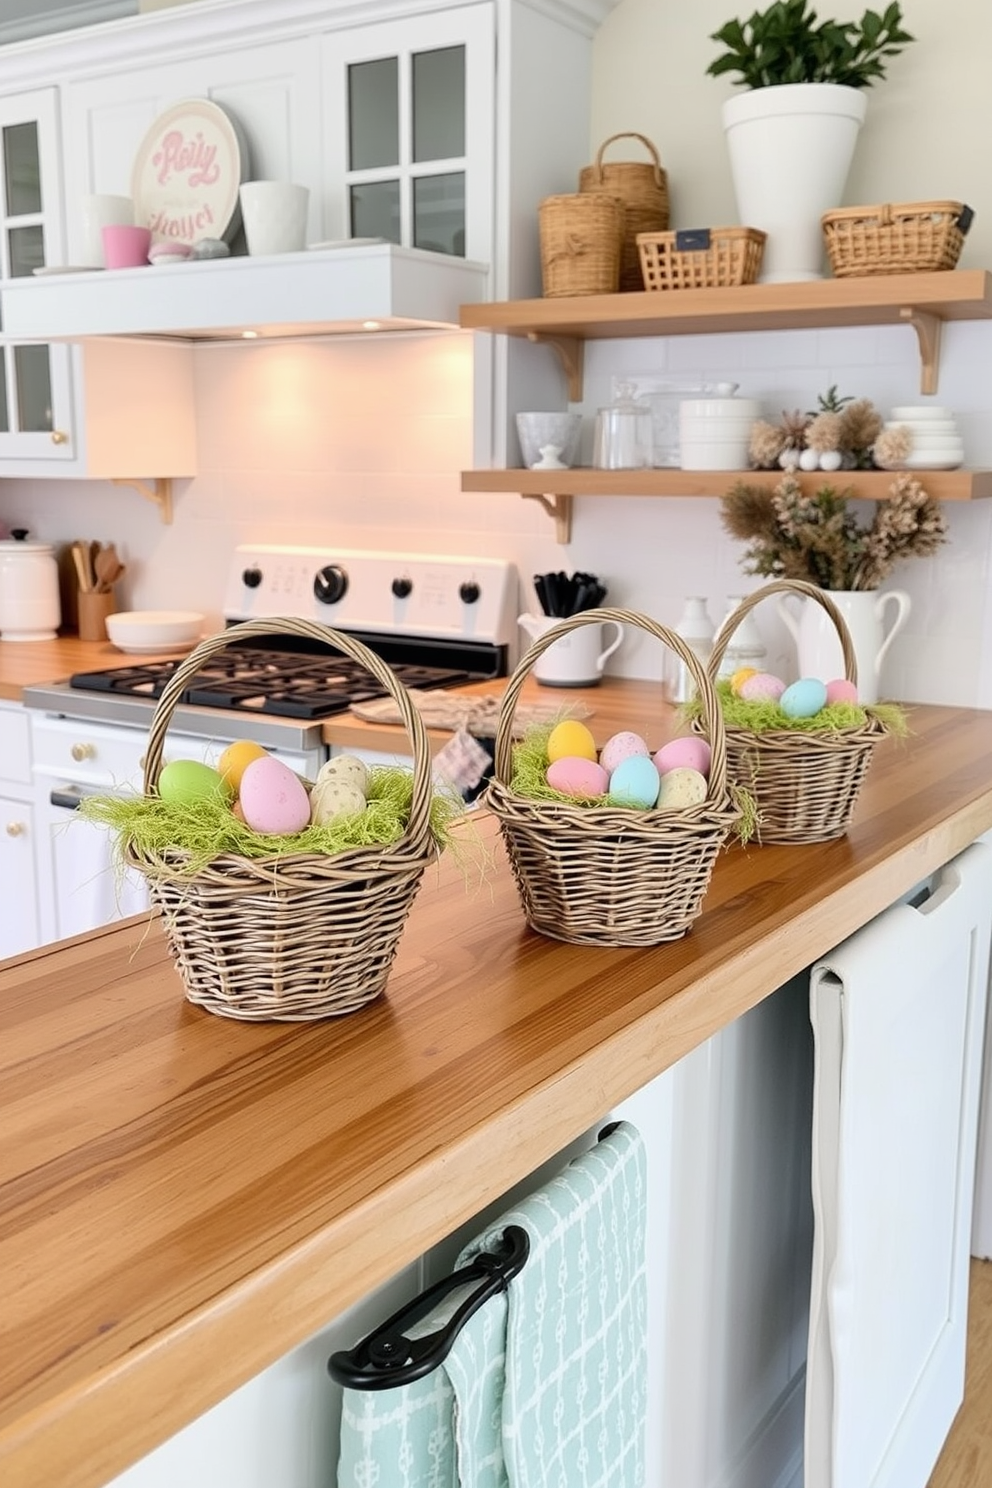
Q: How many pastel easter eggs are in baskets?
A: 15